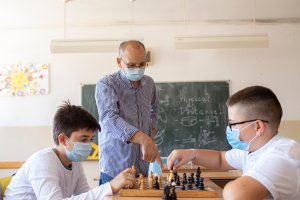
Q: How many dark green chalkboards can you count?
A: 1